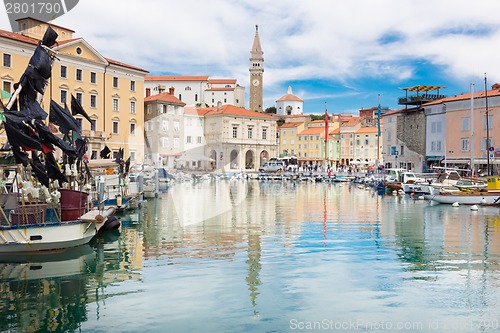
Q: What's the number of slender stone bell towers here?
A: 1